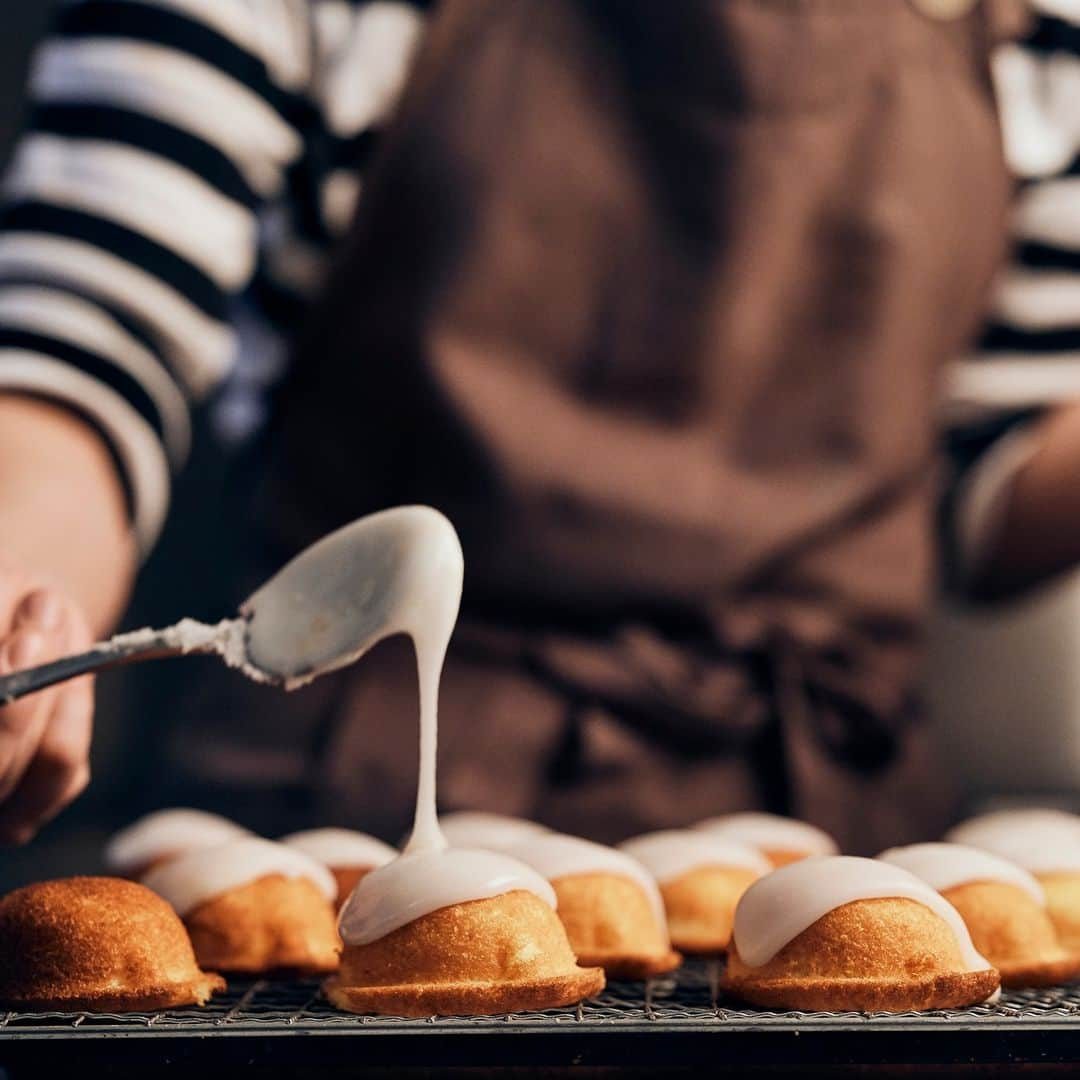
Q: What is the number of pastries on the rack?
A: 12